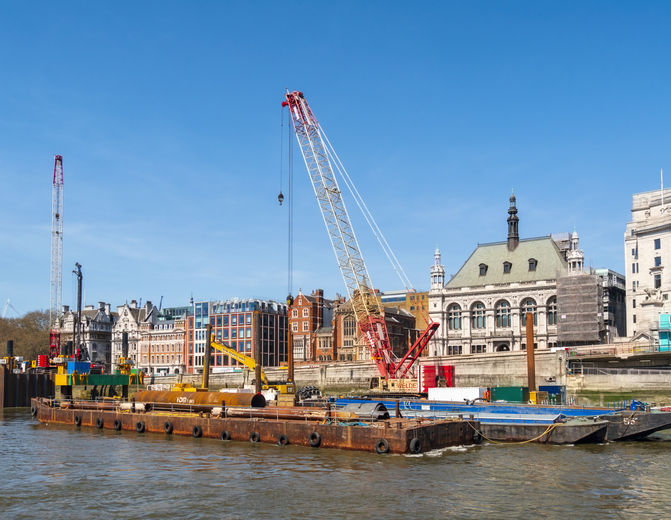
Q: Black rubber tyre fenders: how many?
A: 14